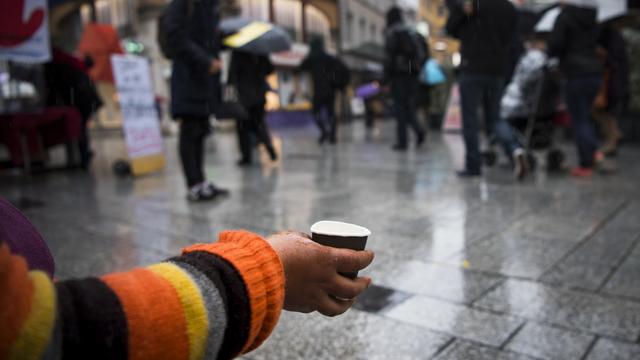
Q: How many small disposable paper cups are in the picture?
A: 1